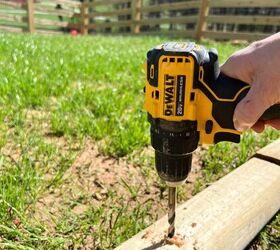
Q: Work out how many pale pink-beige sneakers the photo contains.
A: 0